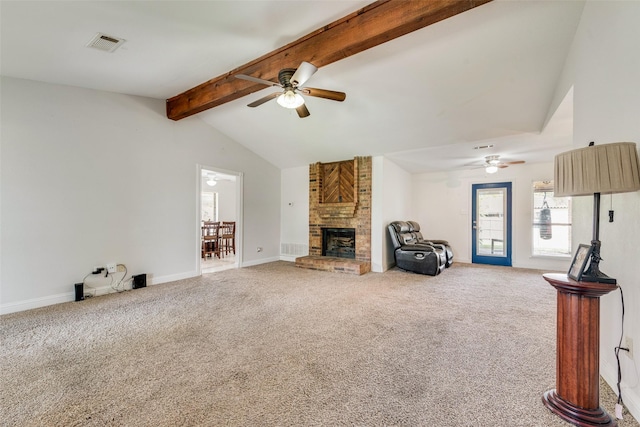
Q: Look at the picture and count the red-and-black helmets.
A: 0